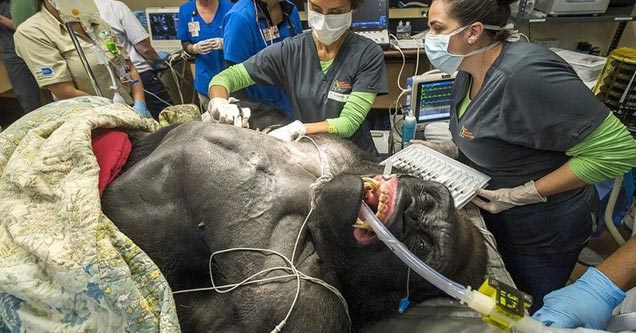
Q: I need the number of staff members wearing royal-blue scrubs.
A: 2